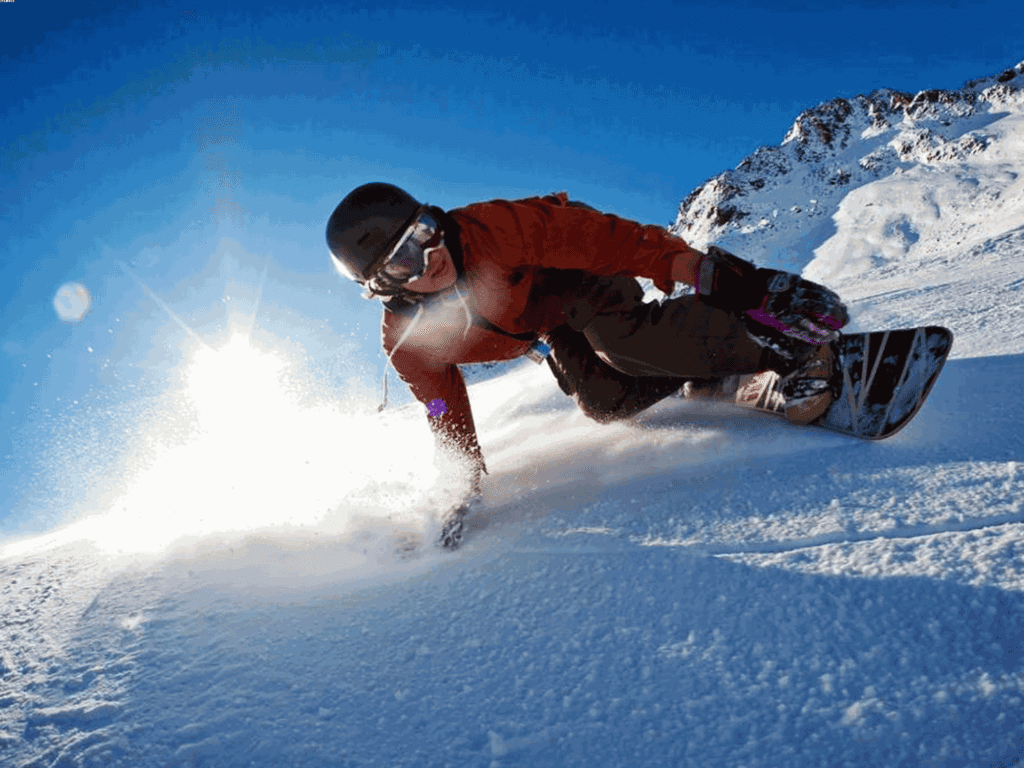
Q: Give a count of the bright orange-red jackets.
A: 1